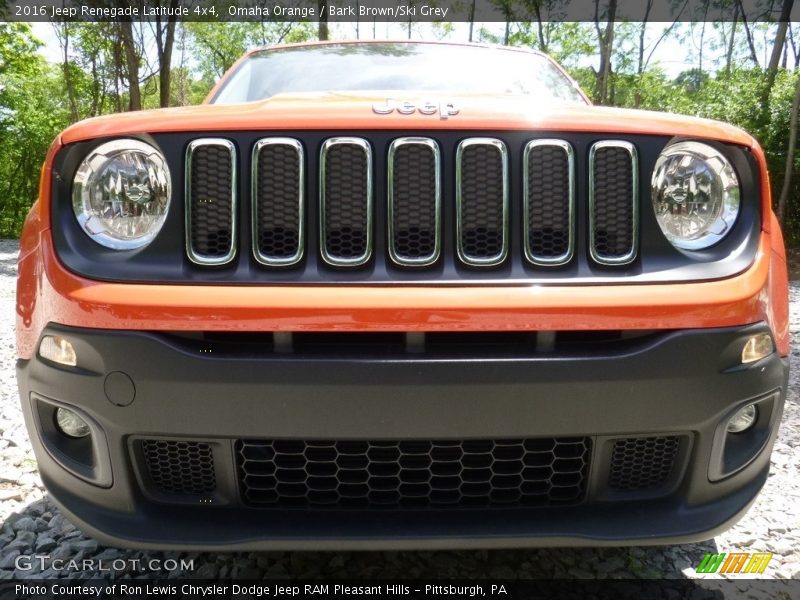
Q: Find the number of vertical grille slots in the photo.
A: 7